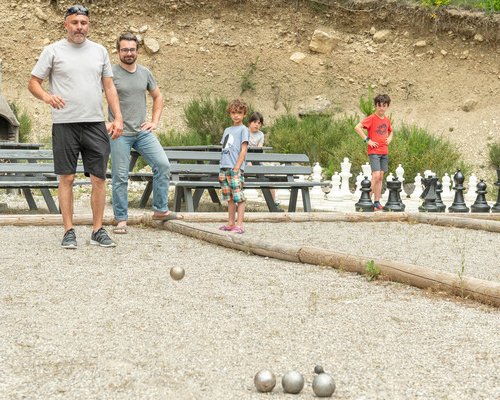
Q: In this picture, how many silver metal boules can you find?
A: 4